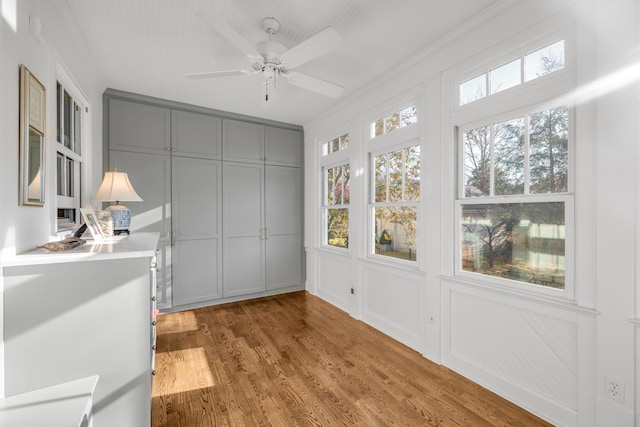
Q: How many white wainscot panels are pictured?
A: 3